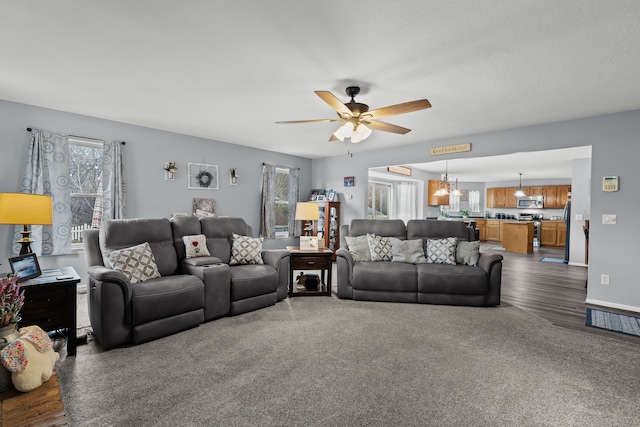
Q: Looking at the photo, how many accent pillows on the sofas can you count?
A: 8